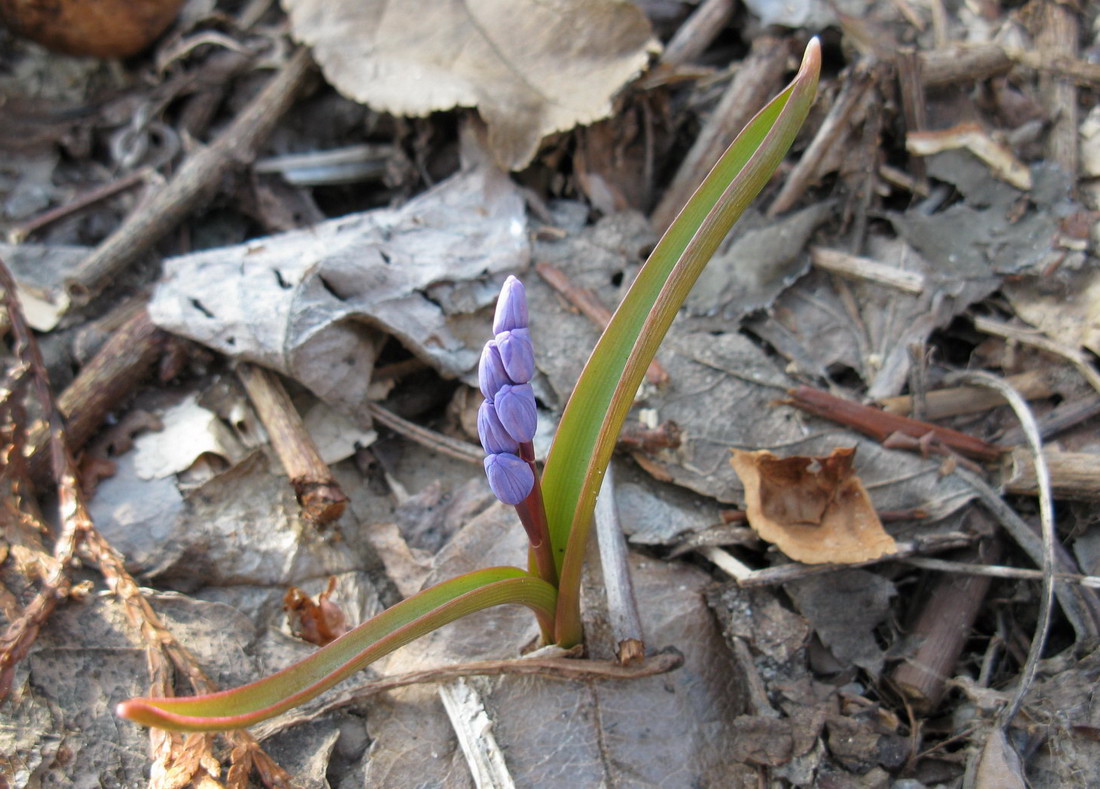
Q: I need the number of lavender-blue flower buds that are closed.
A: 6